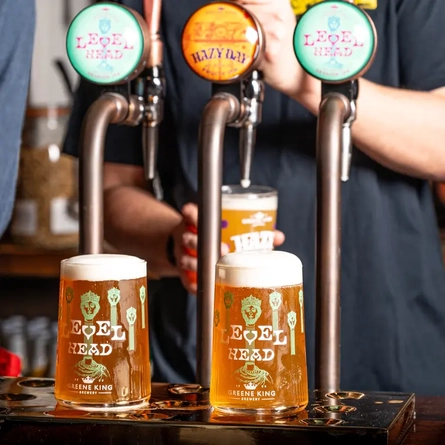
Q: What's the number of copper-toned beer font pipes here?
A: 3